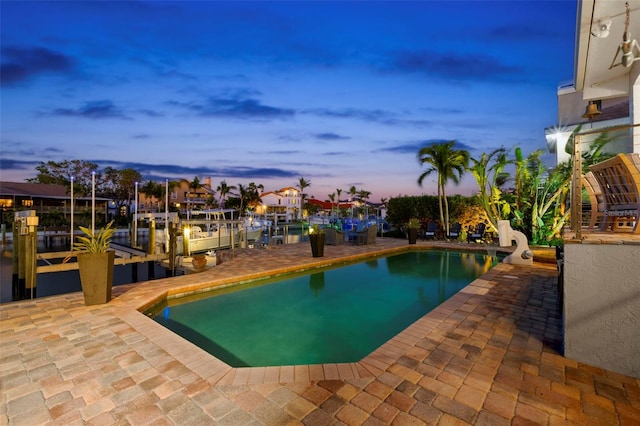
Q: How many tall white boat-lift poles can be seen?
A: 4